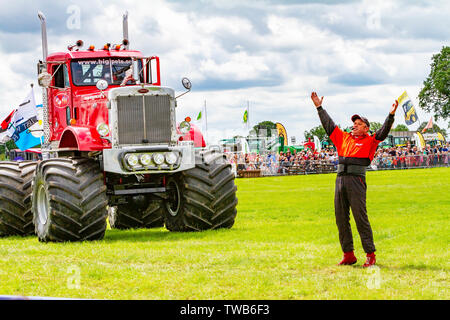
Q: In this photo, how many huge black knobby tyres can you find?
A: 4